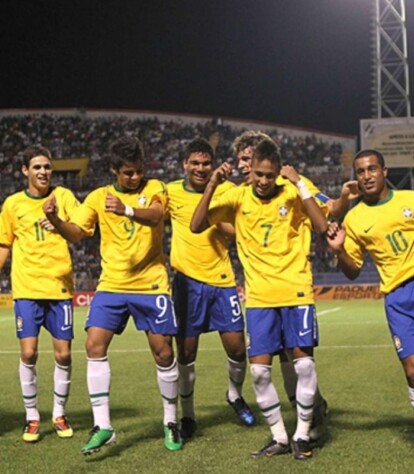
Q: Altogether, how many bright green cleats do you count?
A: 2